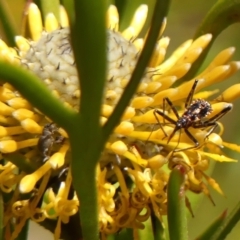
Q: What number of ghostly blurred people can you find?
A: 0